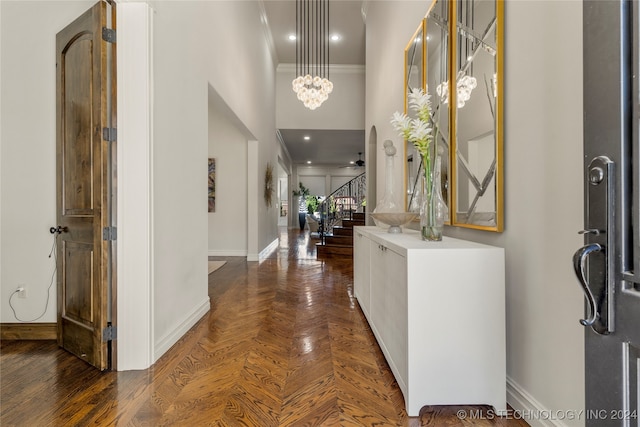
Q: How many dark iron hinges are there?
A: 4